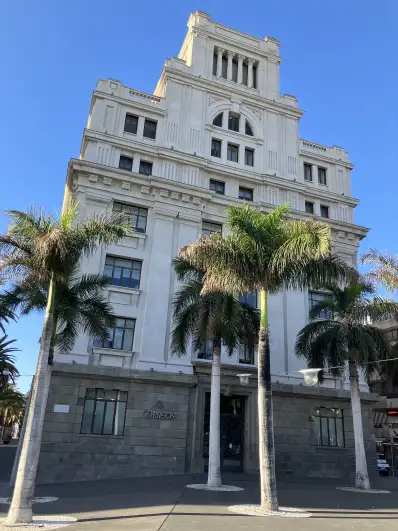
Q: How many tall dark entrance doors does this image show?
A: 1